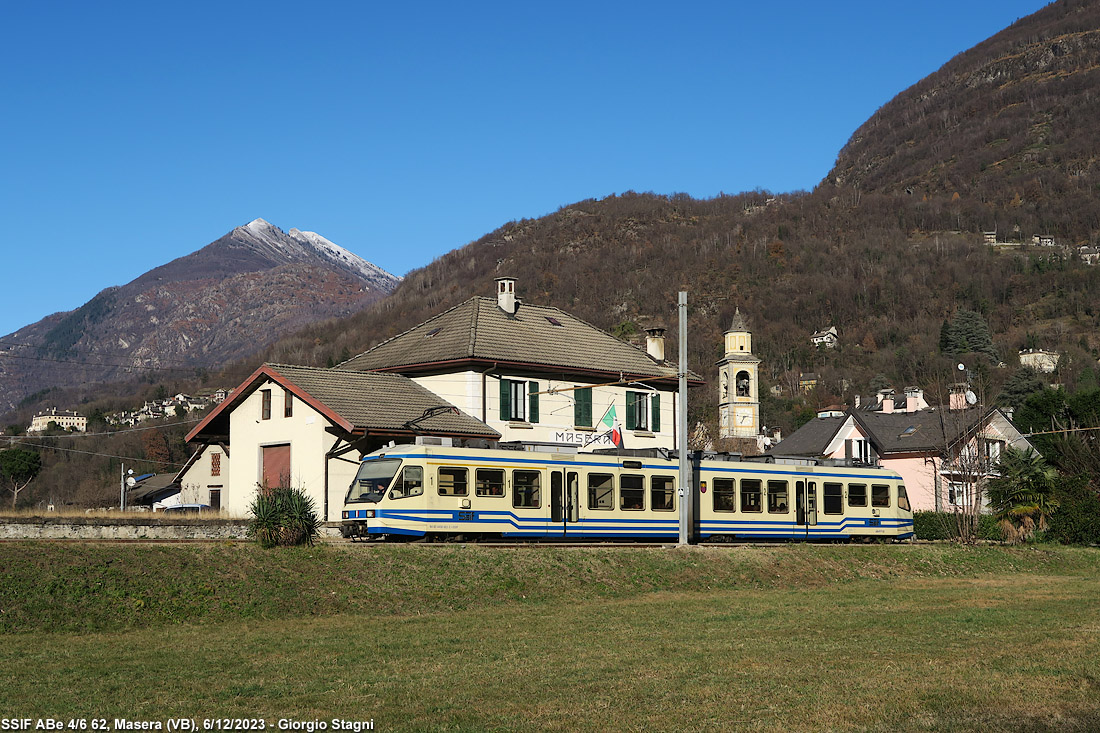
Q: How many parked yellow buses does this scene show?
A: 0